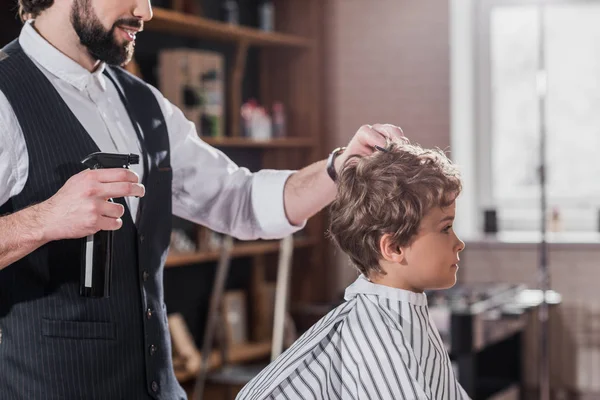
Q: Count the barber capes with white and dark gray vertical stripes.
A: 1